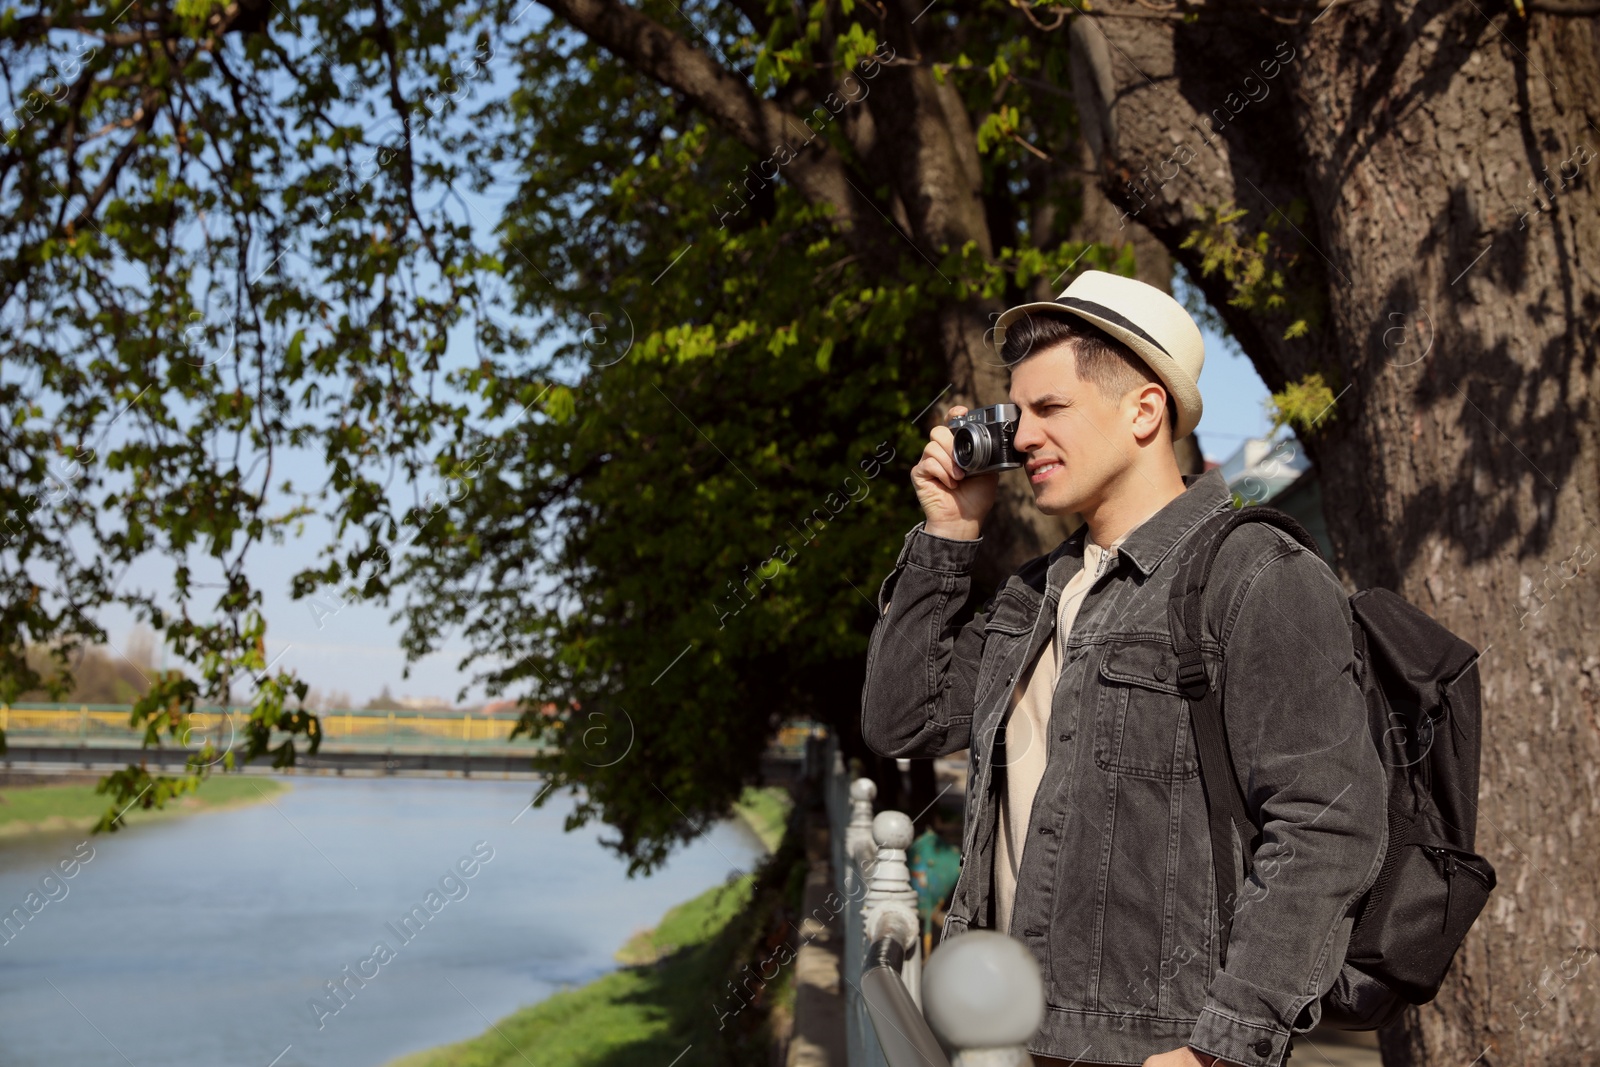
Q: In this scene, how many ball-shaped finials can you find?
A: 3